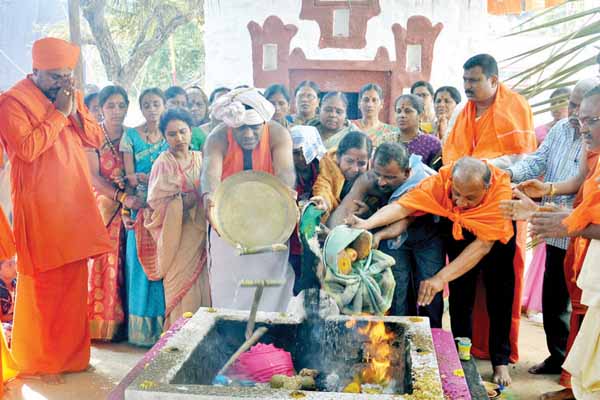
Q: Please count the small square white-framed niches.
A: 3